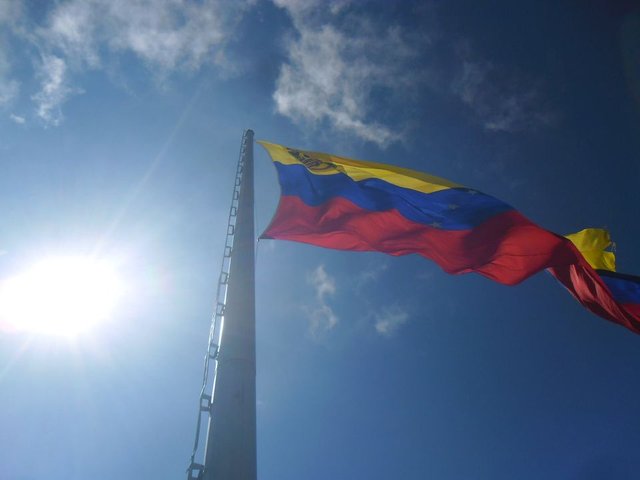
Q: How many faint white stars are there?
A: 3